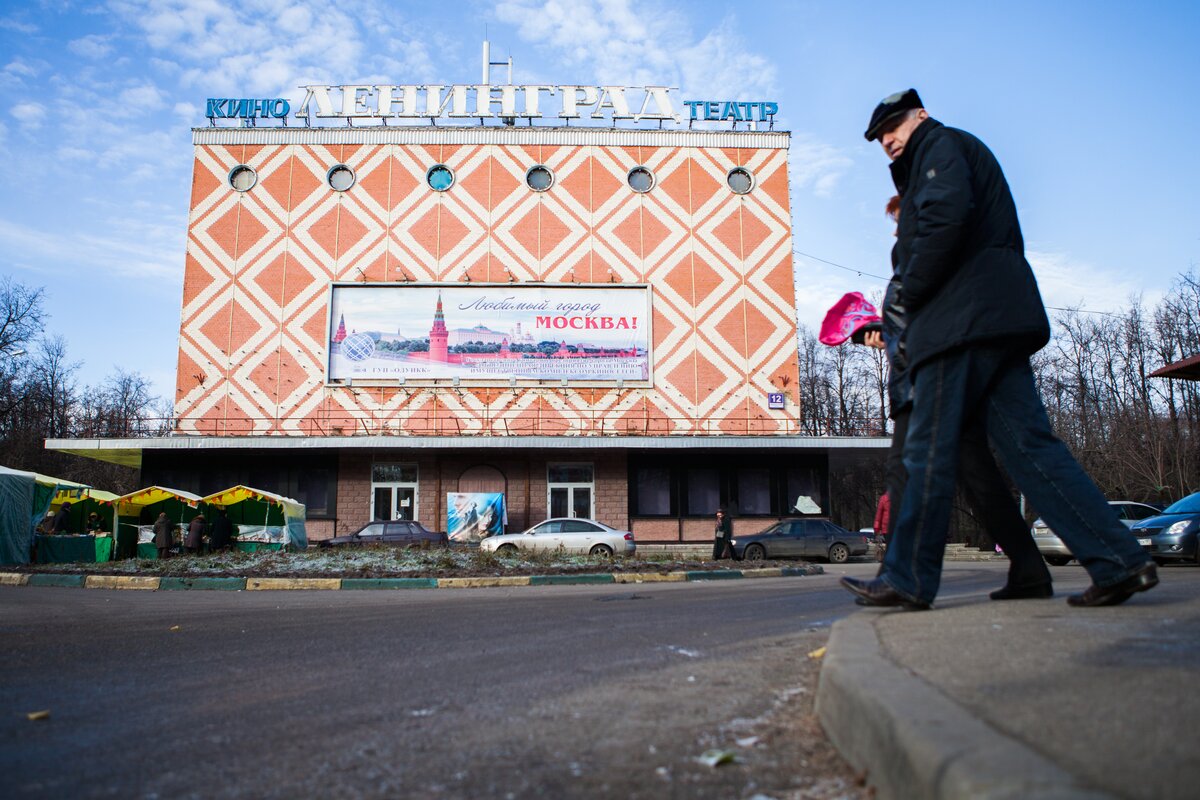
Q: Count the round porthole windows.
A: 6